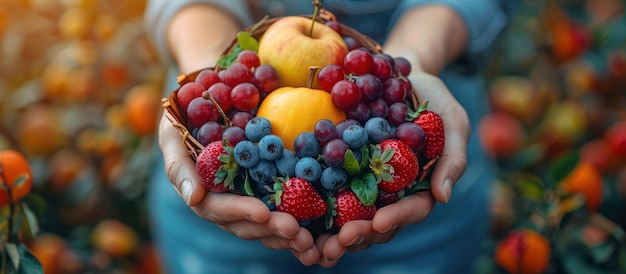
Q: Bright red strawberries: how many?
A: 5